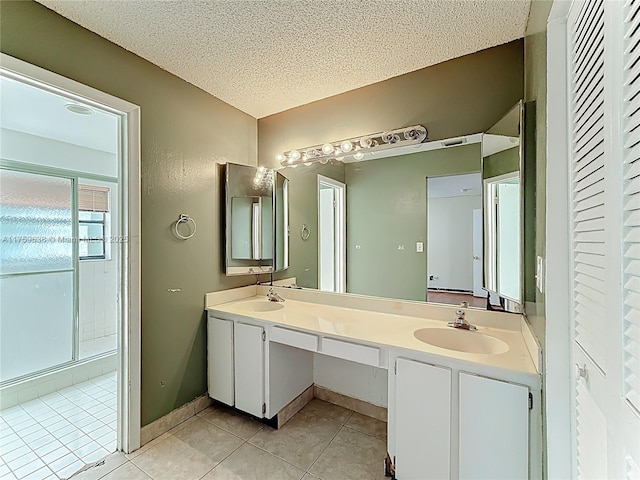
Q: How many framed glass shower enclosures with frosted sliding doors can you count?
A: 1